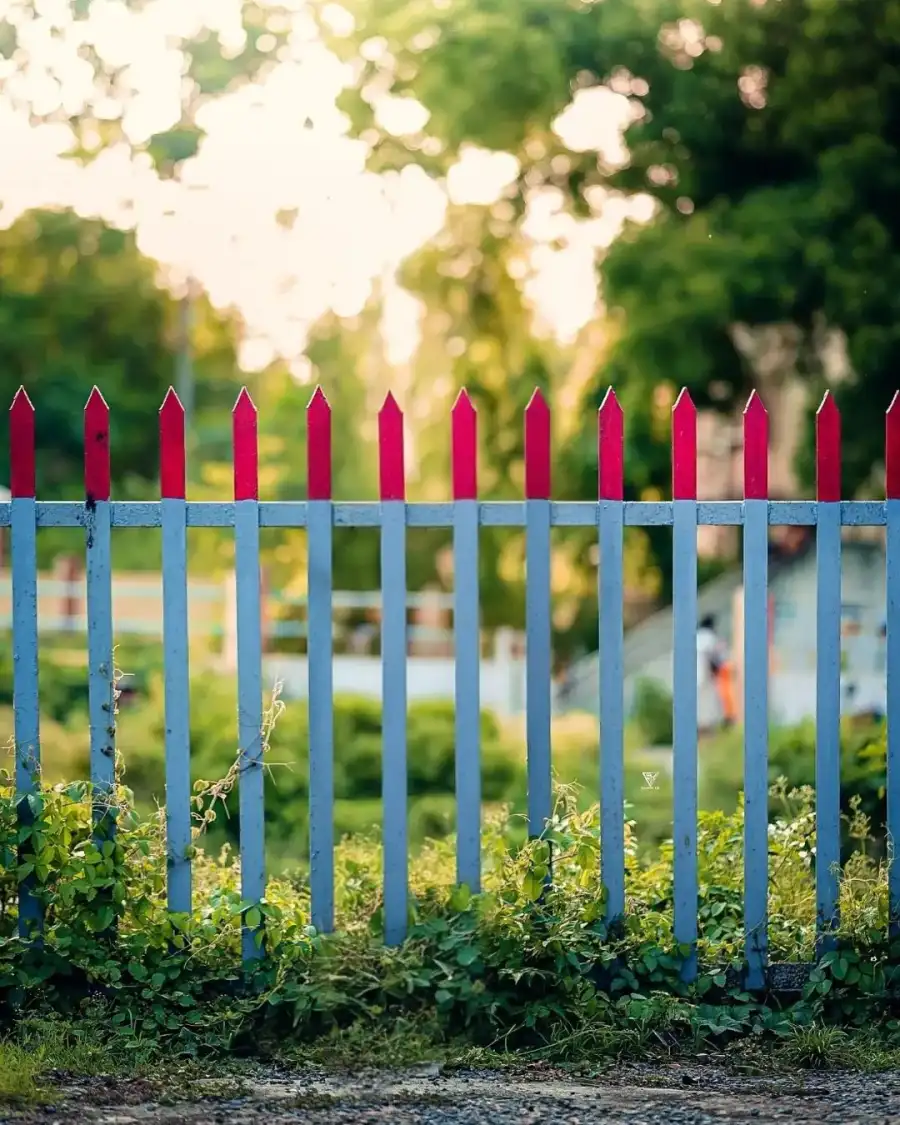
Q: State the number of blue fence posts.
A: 13